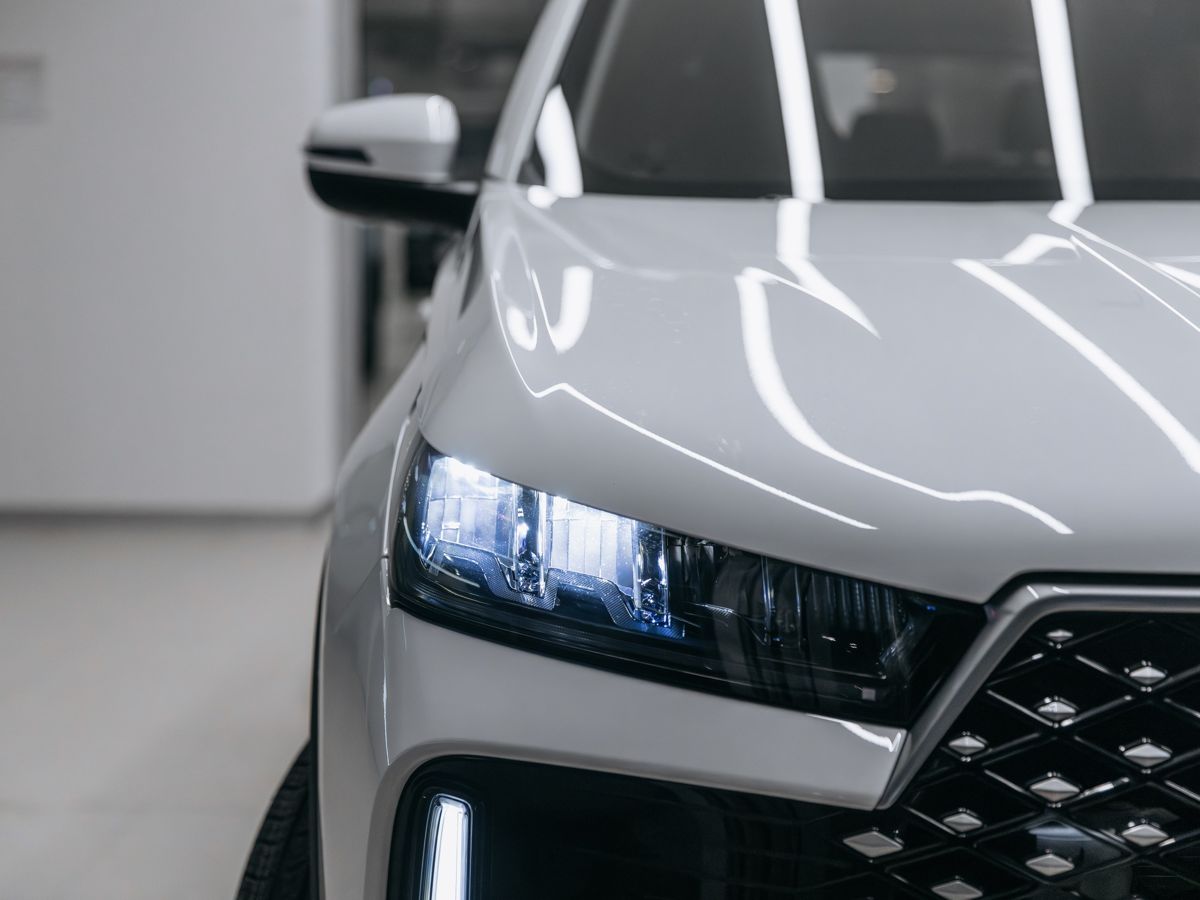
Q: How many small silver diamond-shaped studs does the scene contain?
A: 11